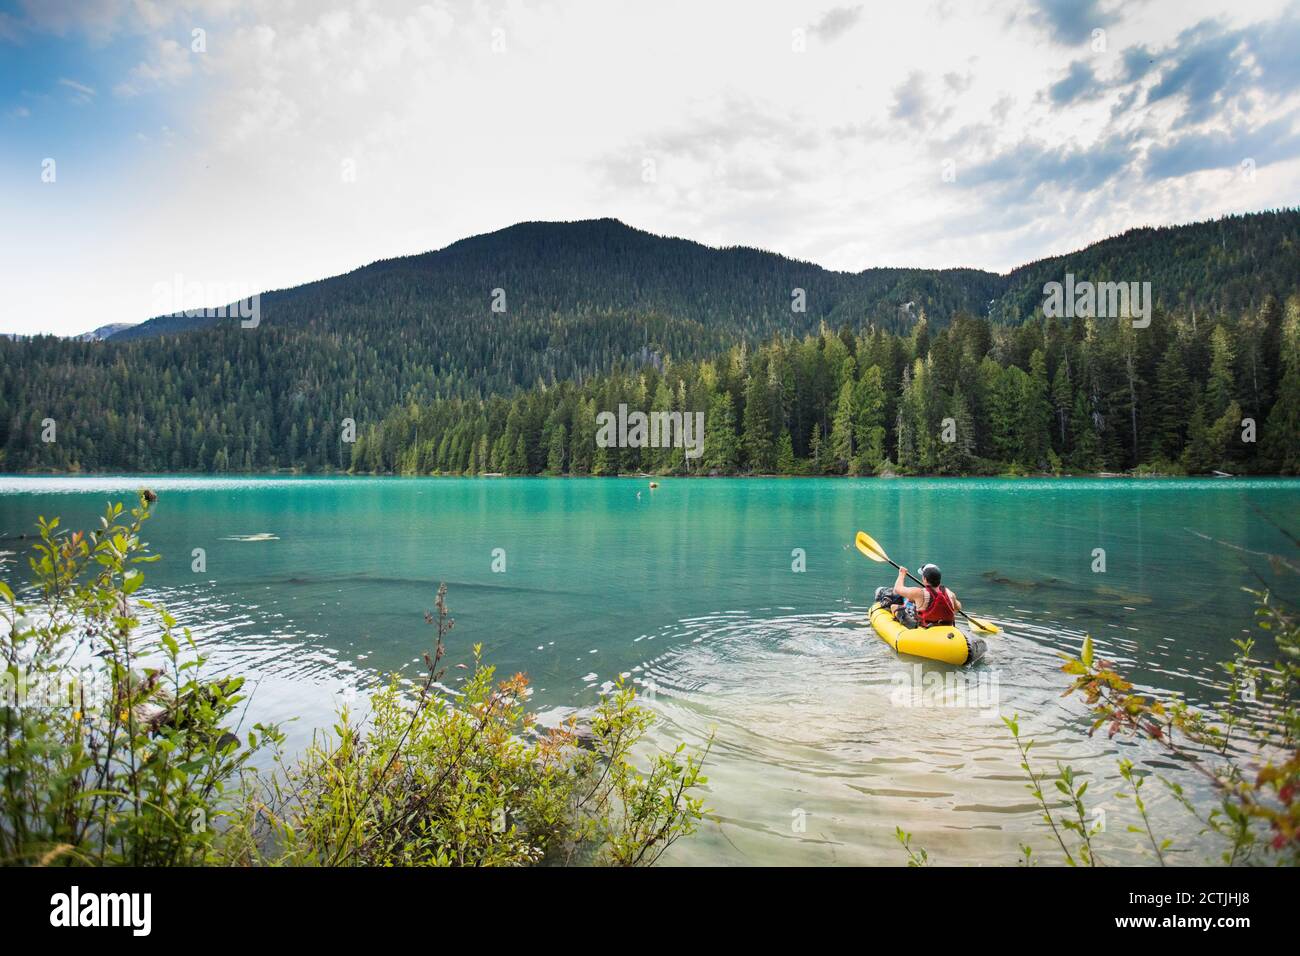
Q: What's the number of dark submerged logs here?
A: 2